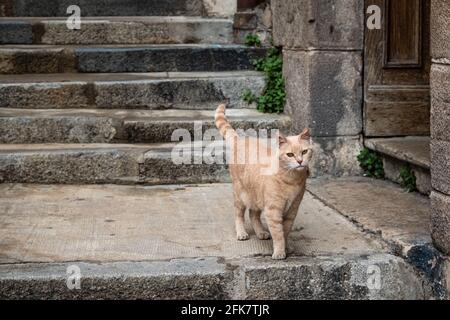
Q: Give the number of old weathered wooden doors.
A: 1